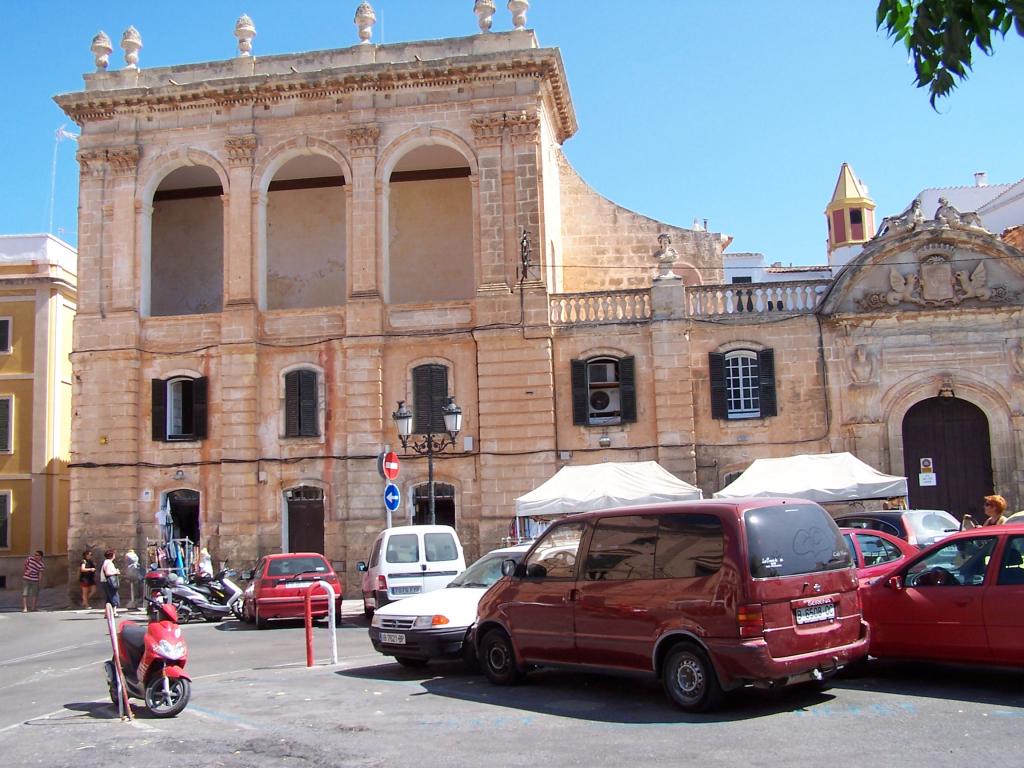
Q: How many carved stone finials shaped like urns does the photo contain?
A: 6